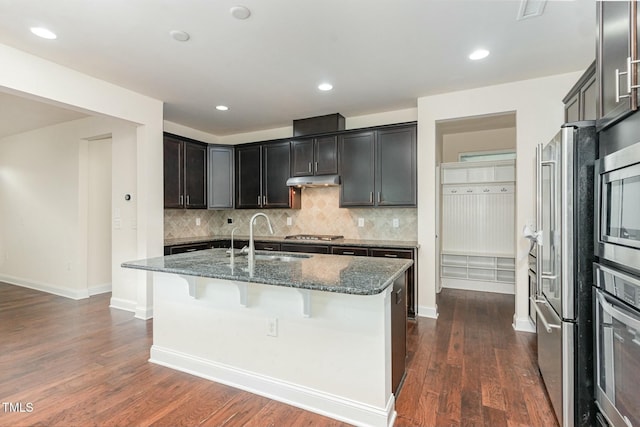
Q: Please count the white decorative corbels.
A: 3